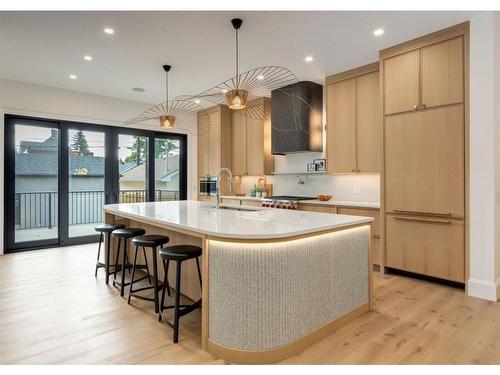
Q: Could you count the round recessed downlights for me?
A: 8